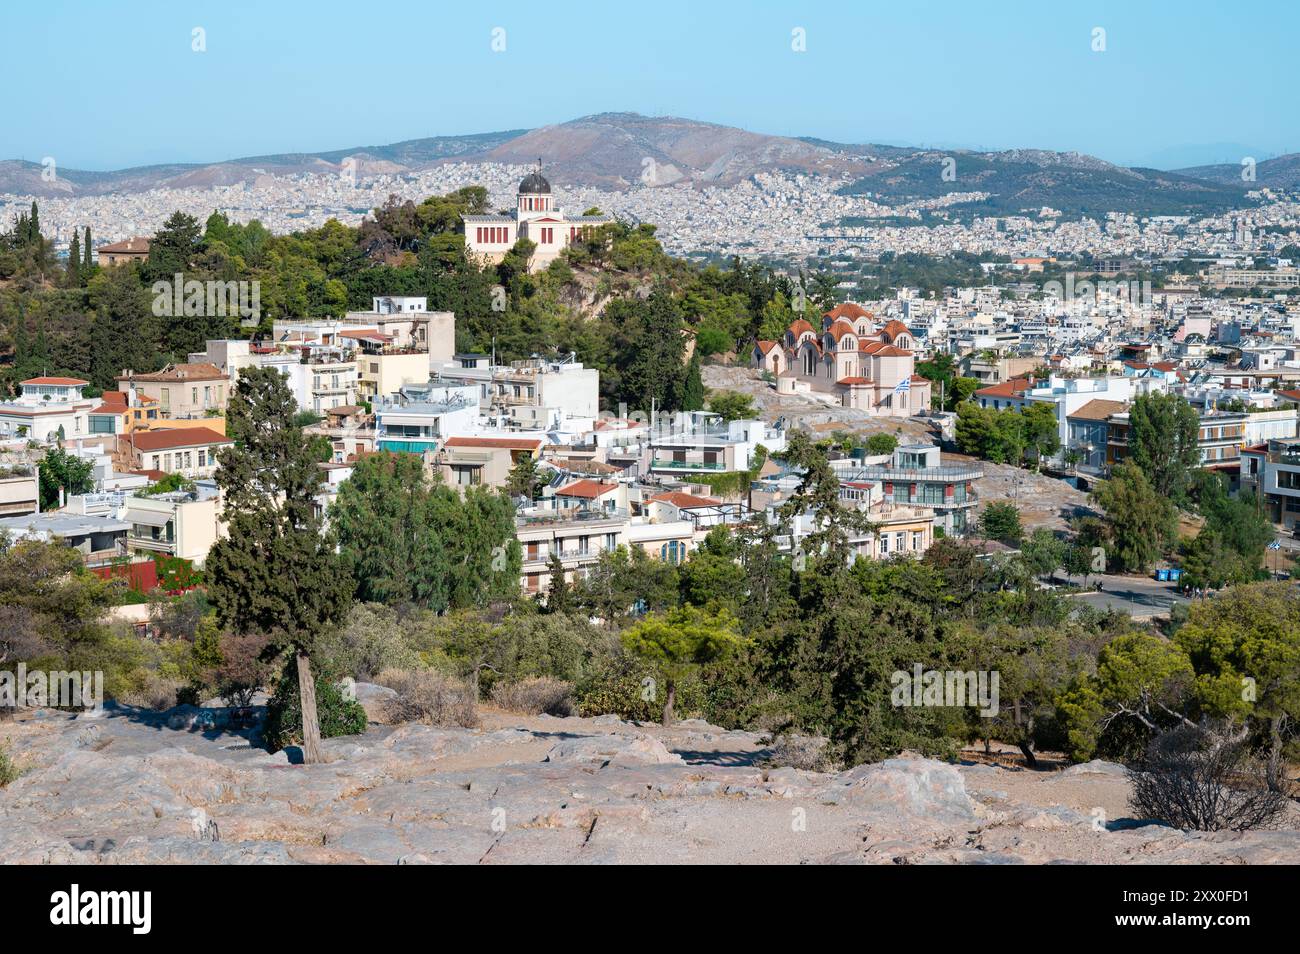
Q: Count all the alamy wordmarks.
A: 6